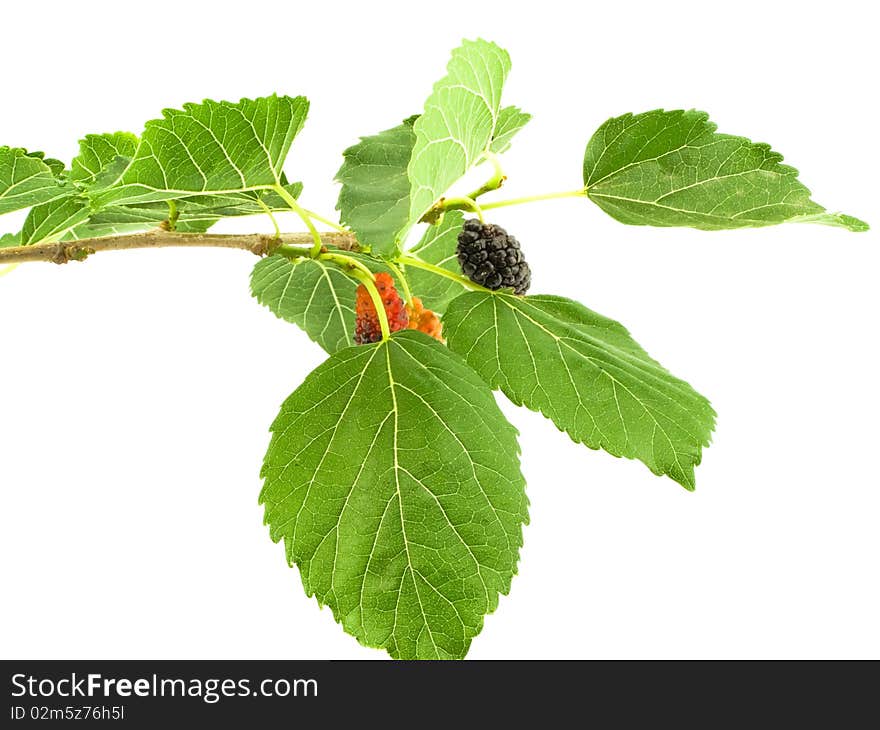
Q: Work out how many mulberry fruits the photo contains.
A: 3